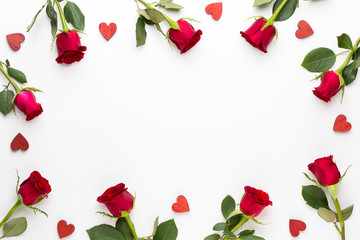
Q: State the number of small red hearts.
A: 9